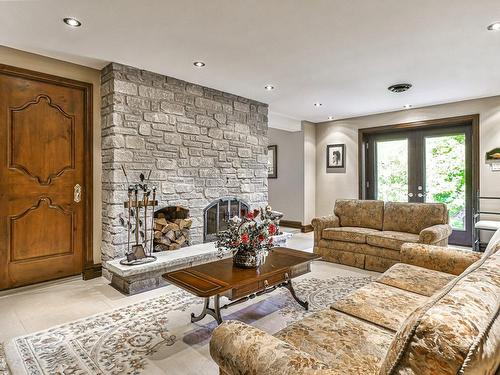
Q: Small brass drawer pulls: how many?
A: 2